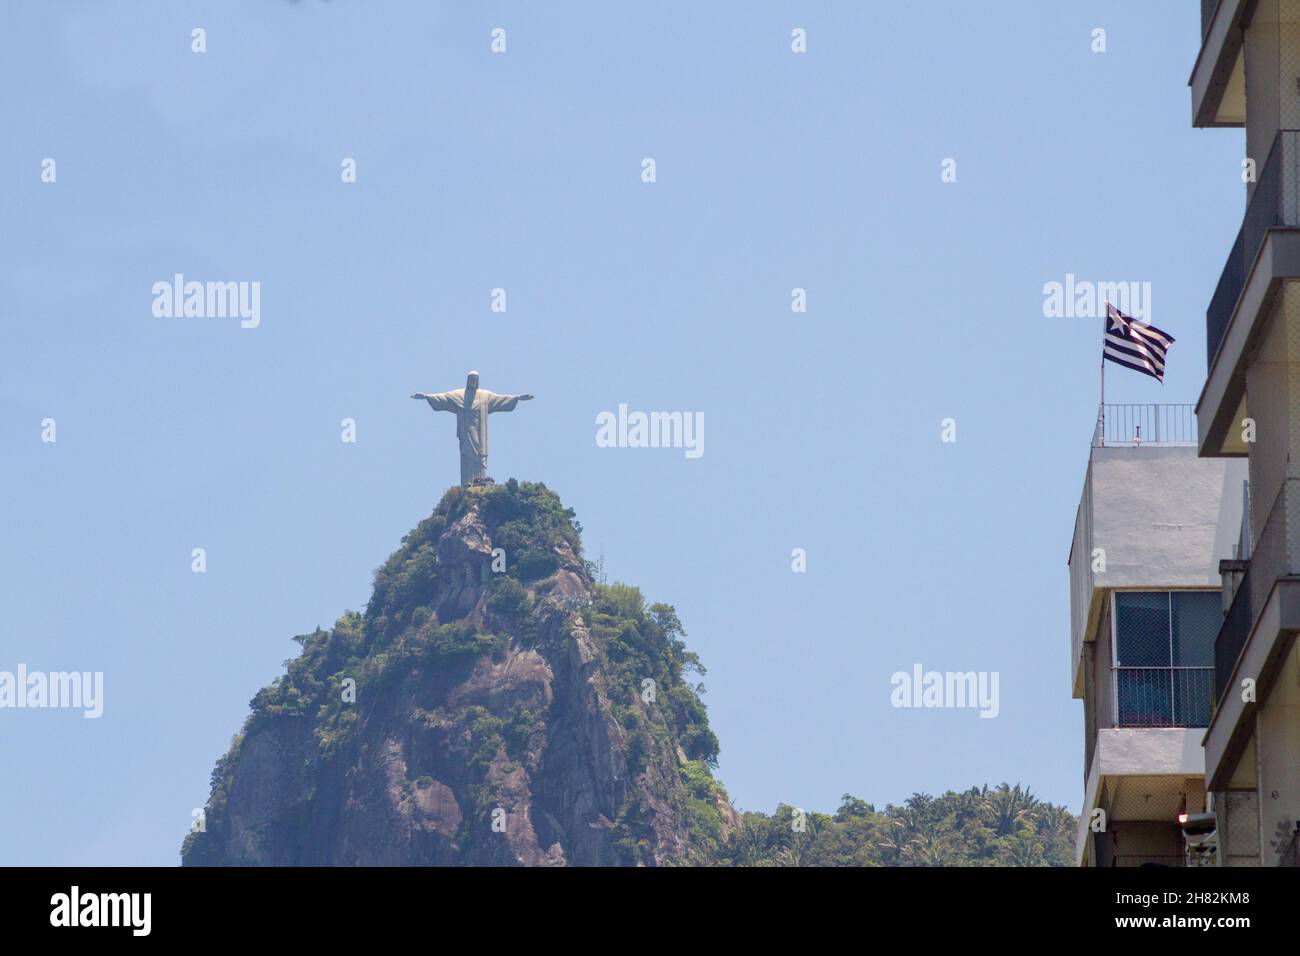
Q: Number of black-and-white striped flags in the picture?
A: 1